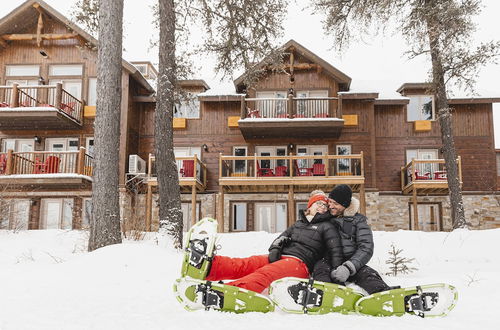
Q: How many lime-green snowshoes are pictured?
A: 4